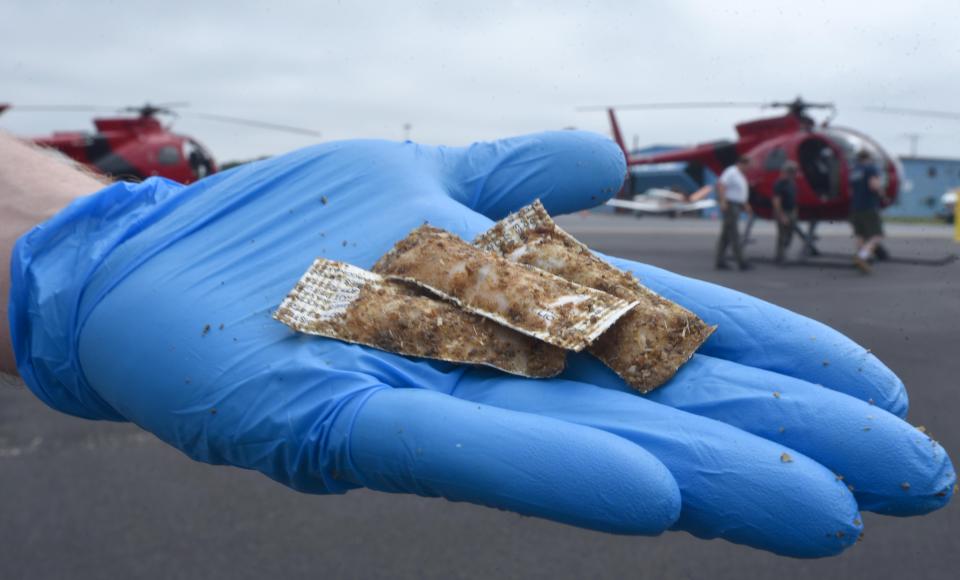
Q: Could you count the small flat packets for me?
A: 3